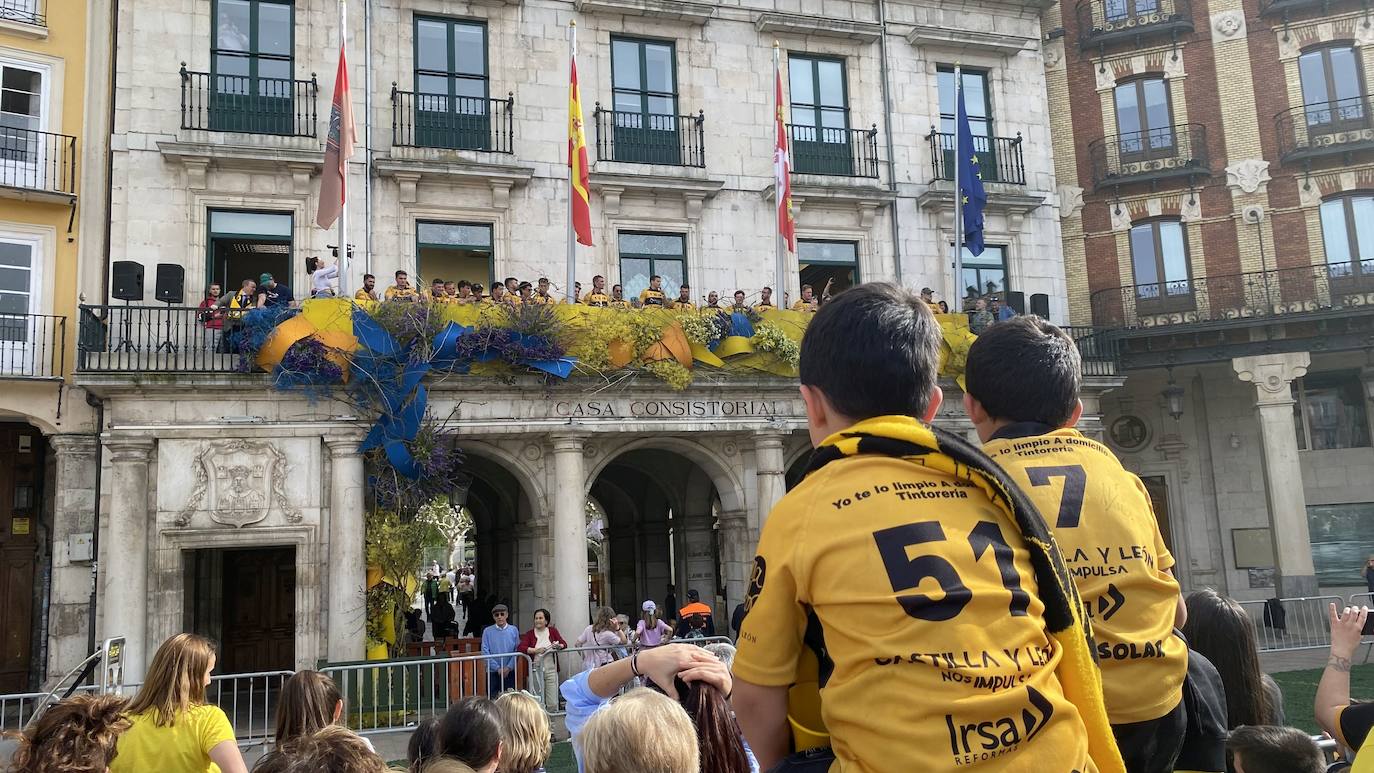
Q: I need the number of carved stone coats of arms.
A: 1